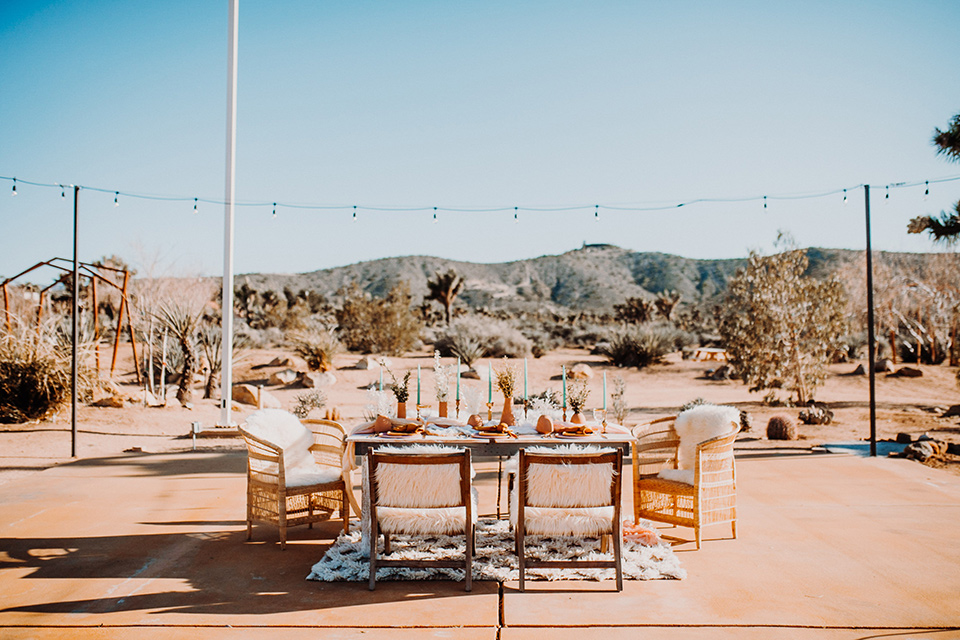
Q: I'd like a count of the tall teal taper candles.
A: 7